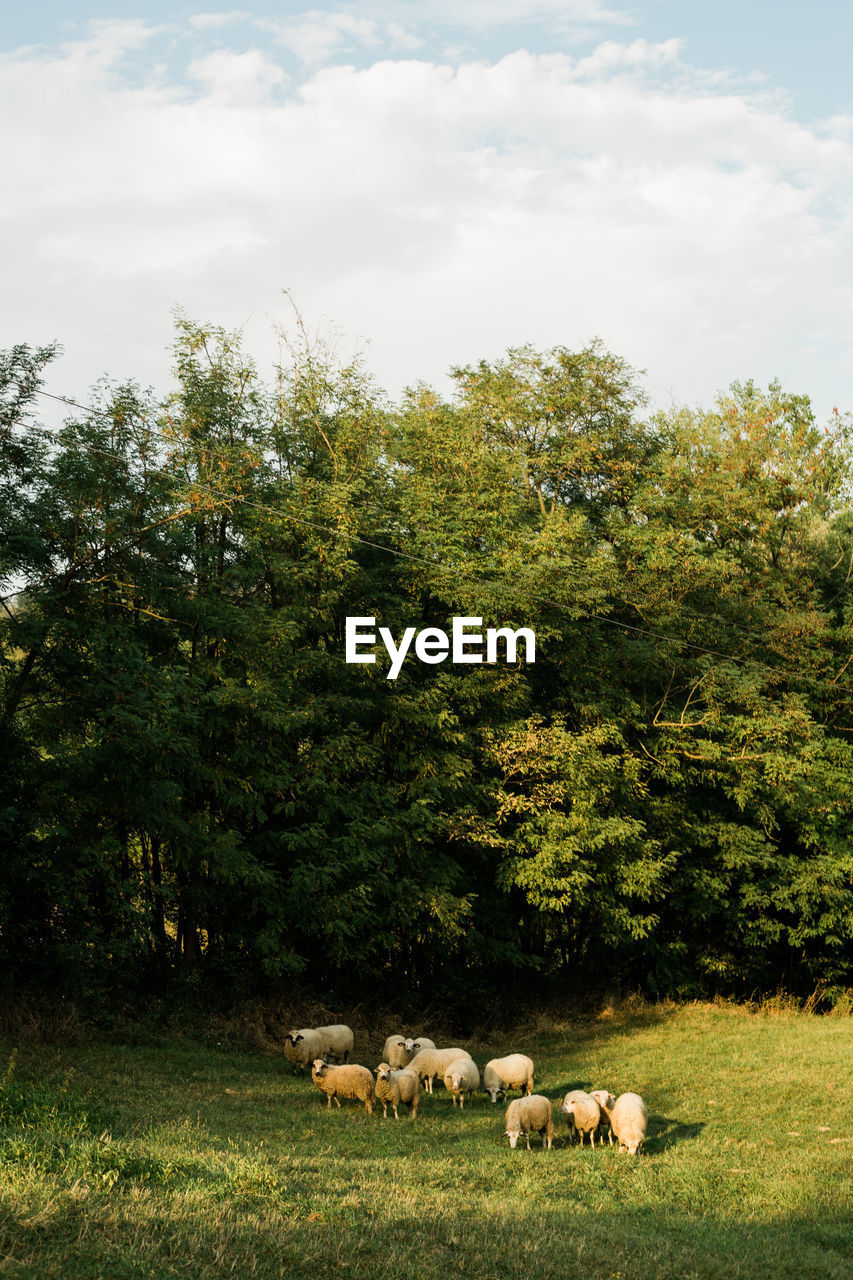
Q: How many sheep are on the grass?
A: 13